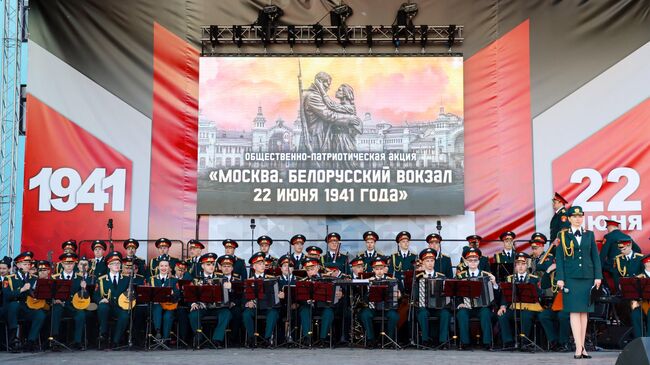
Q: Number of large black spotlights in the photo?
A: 3